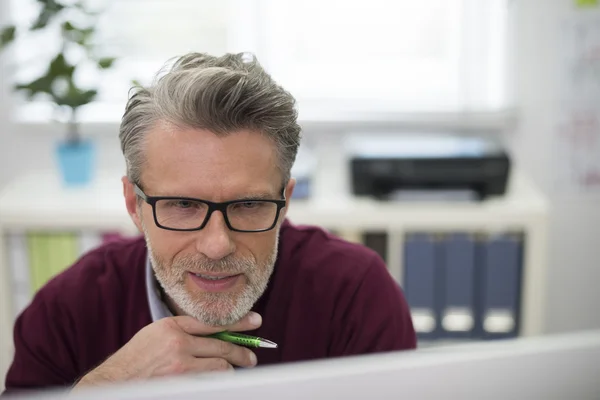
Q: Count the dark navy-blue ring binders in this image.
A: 3